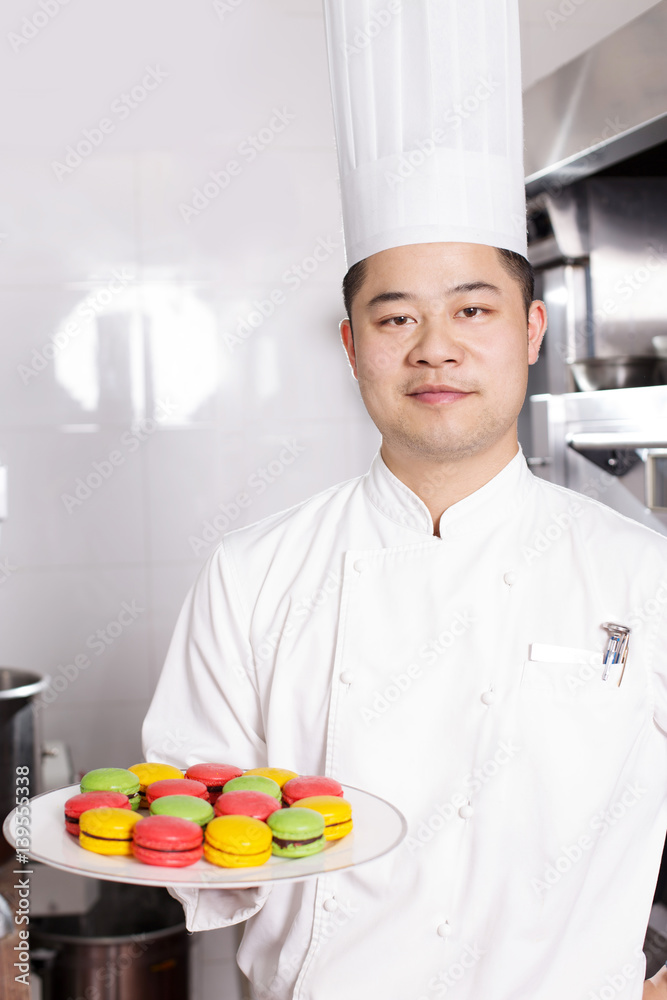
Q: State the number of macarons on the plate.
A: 15